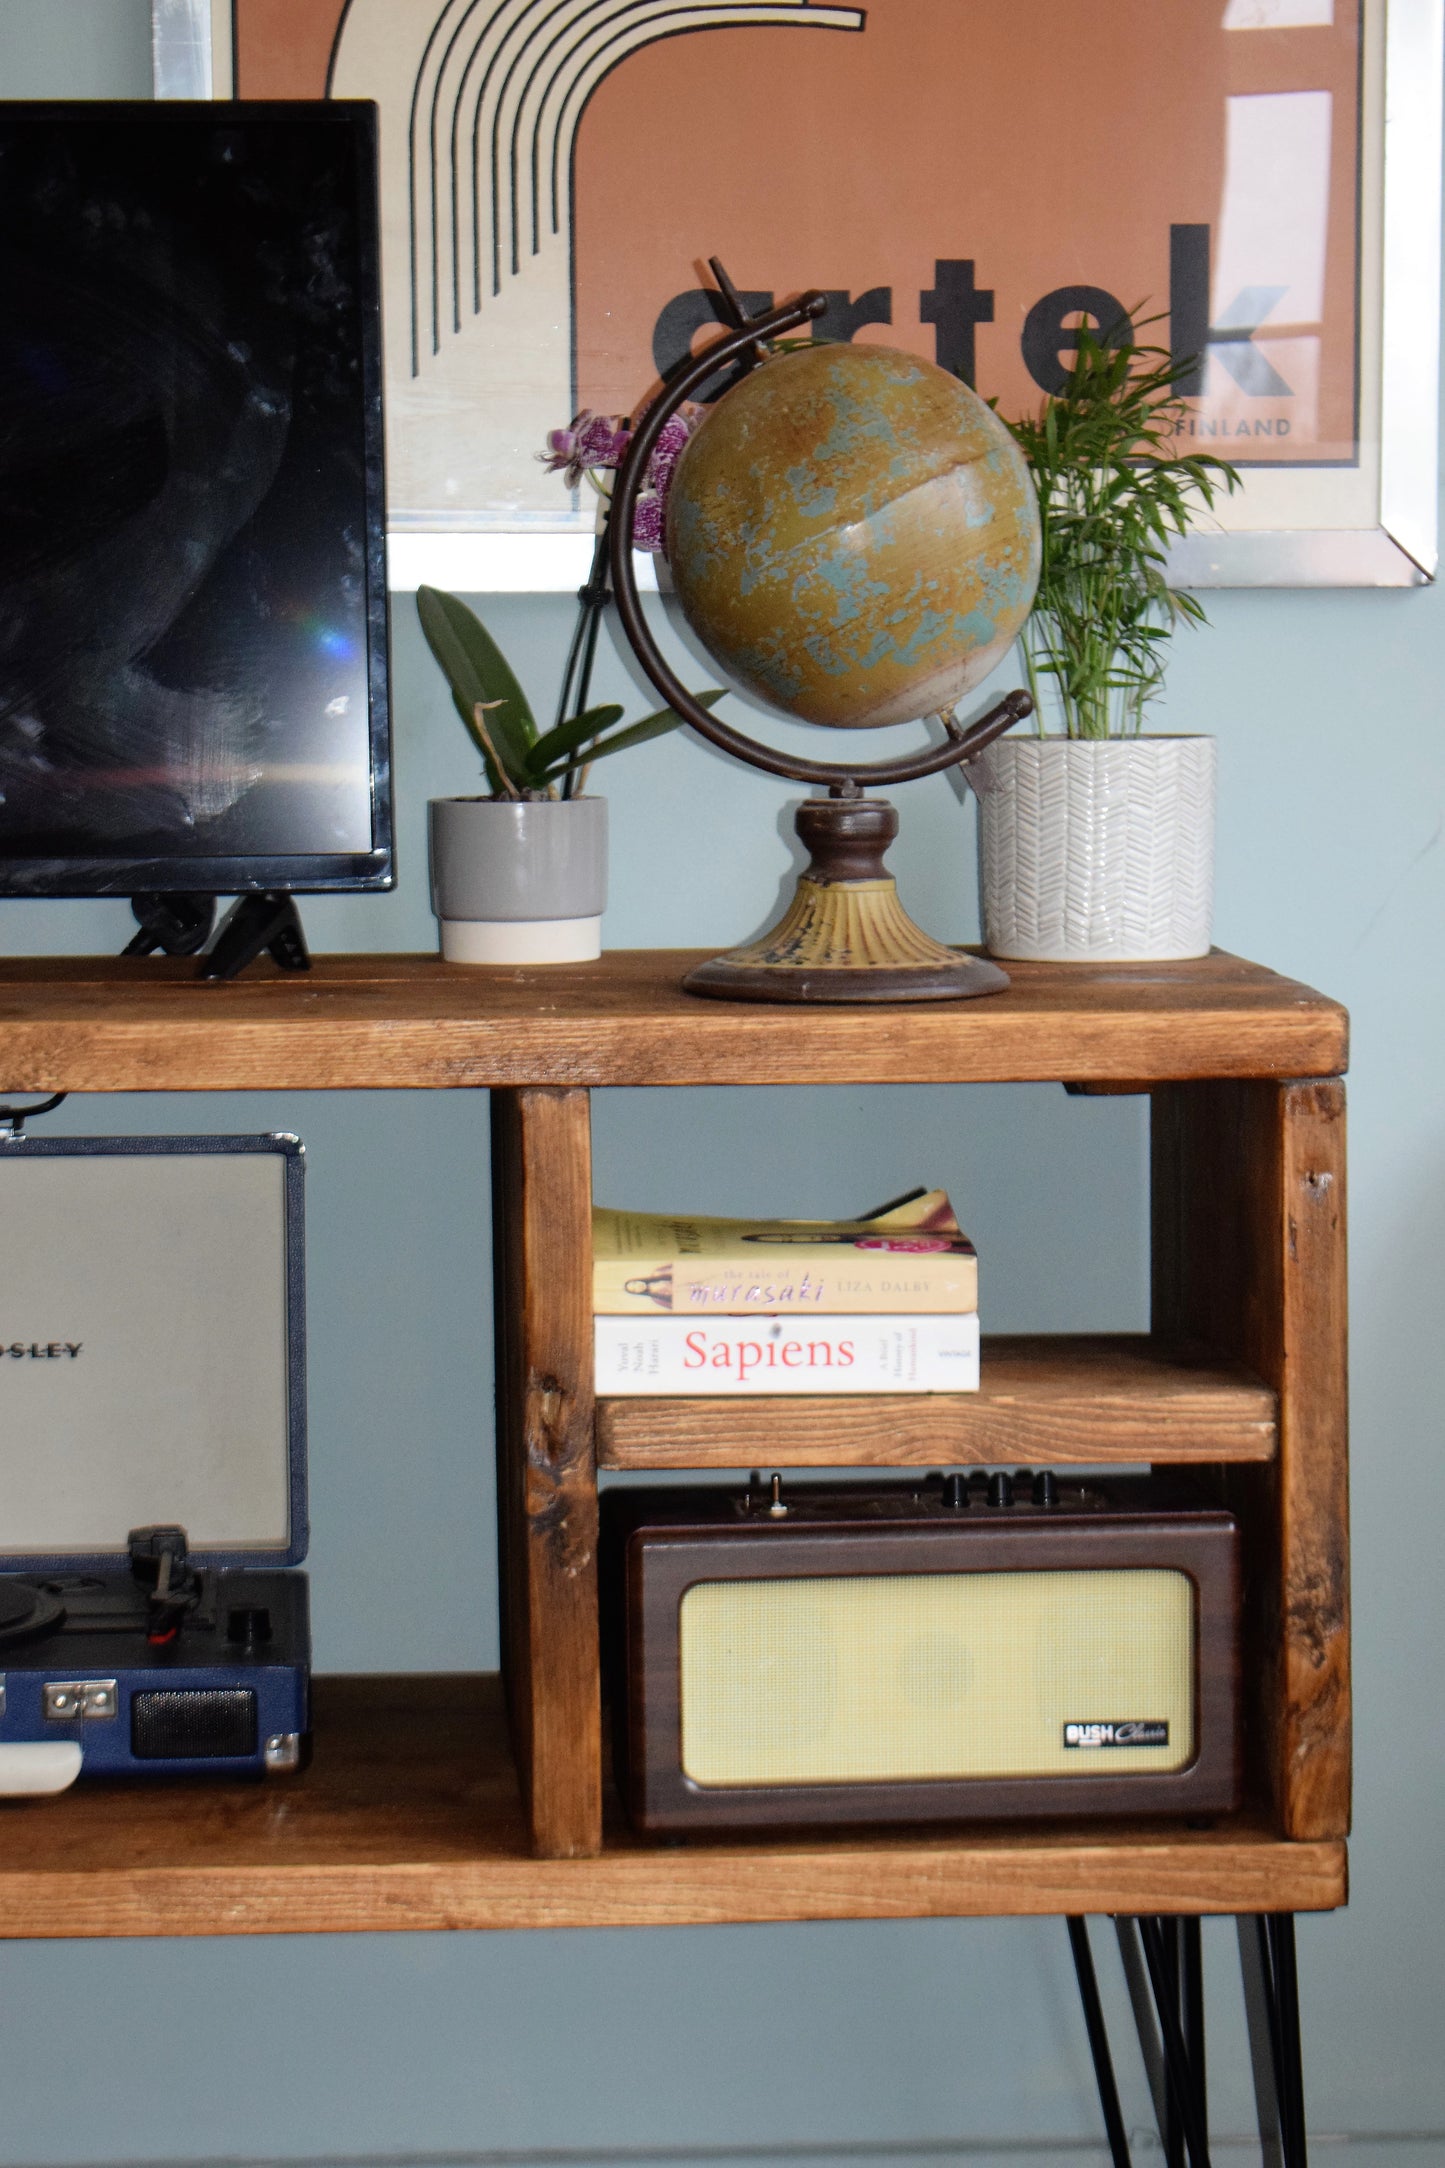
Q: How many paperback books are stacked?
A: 2